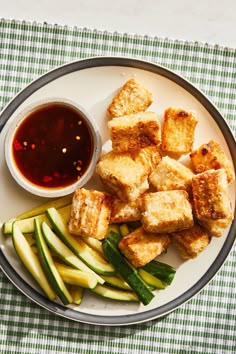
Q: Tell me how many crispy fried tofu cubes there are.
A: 14